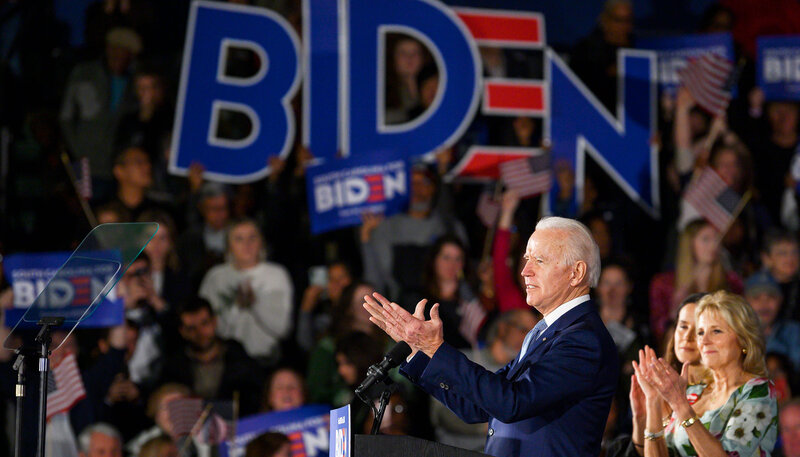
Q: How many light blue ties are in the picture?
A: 1